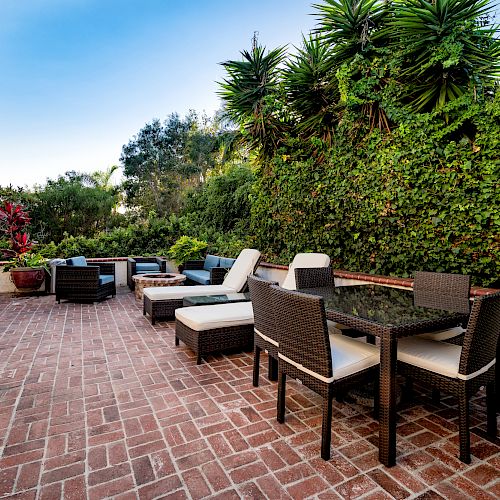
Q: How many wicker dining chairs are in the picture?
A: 5